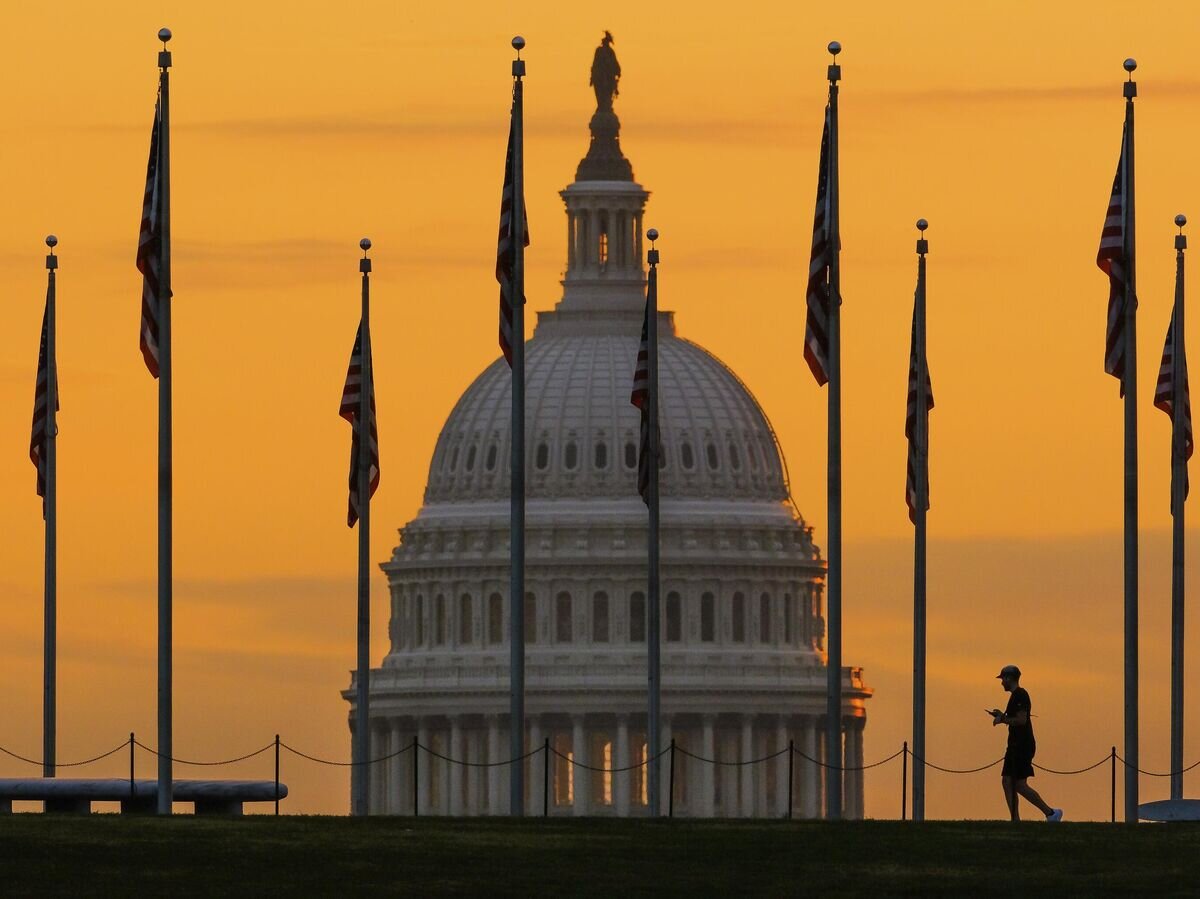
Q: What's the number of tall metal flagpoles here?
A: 9